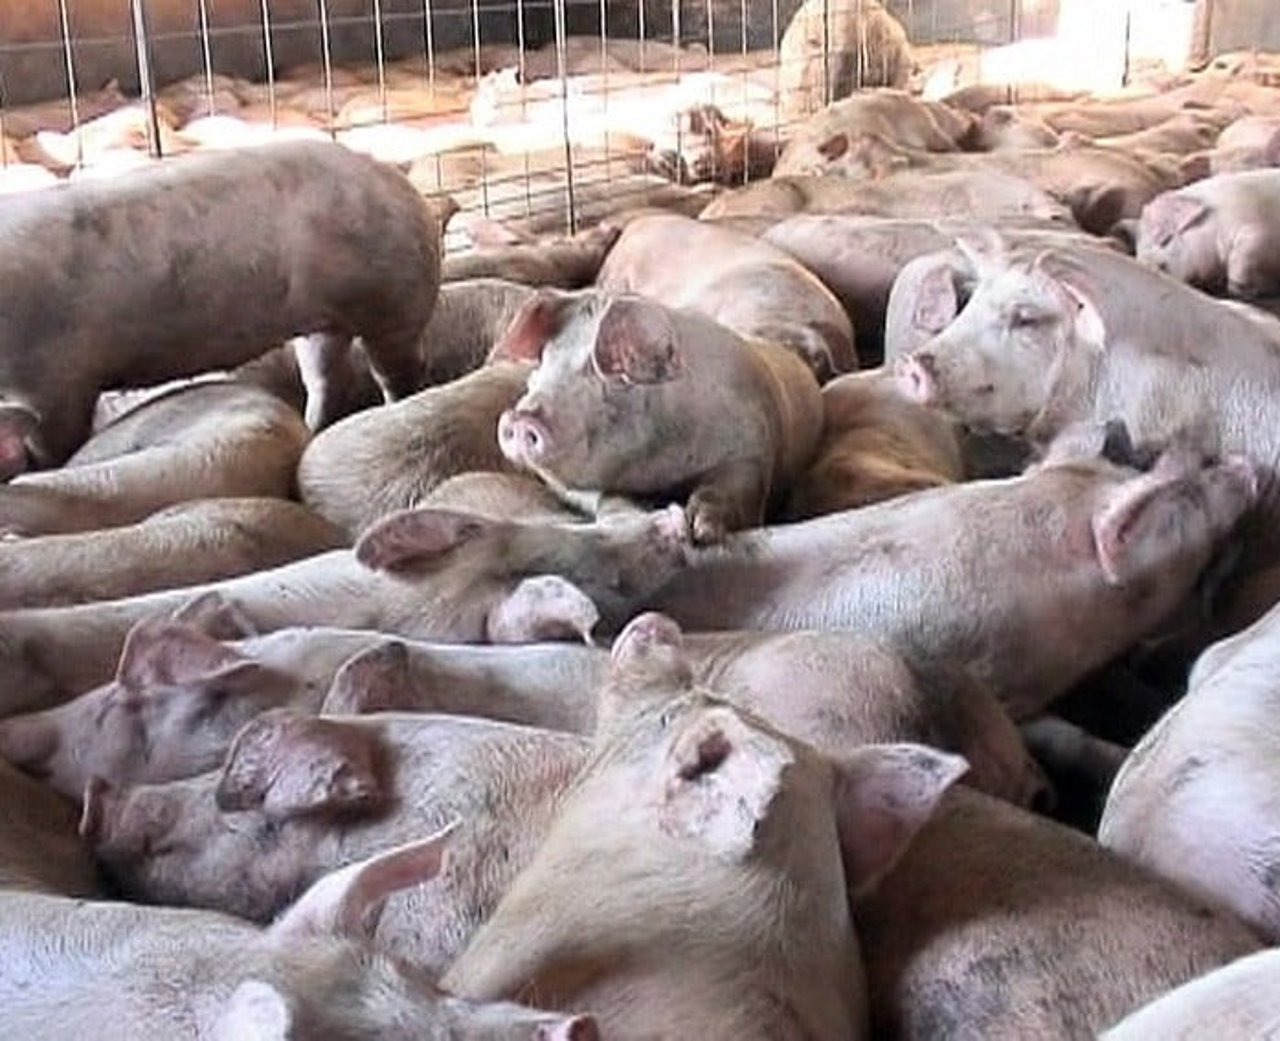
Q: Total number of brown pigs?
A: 1